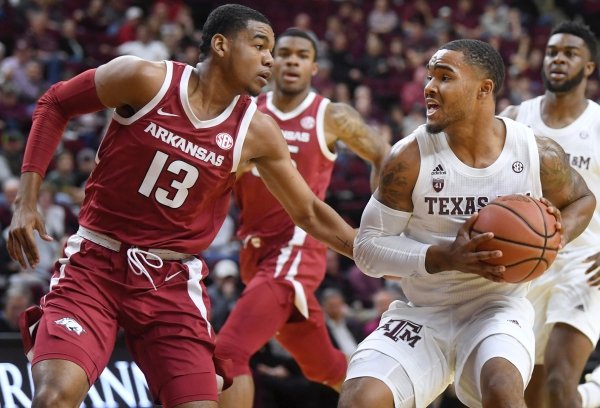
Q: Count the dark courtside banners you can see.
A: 1